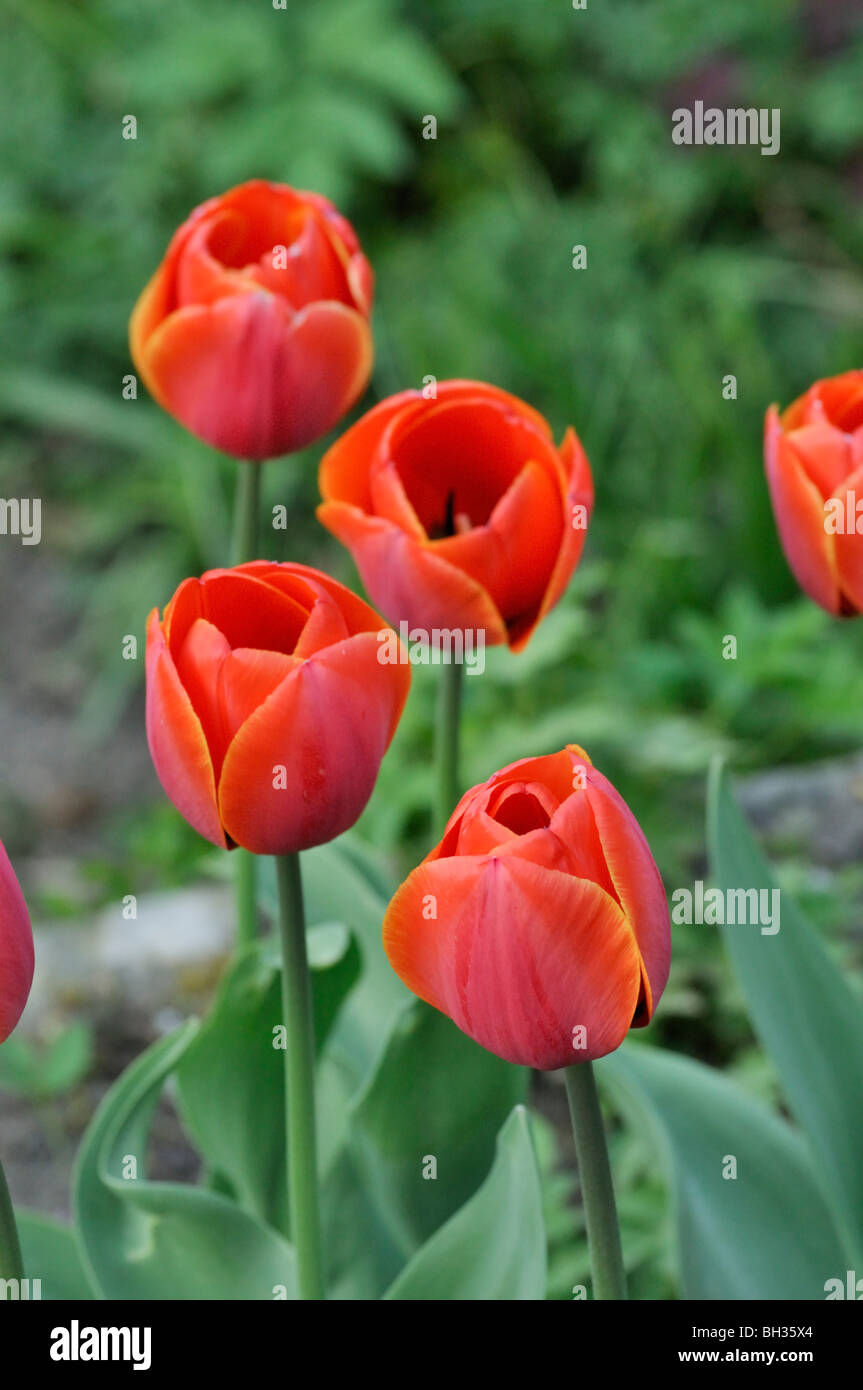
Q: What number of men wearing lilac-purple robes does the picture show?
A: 0